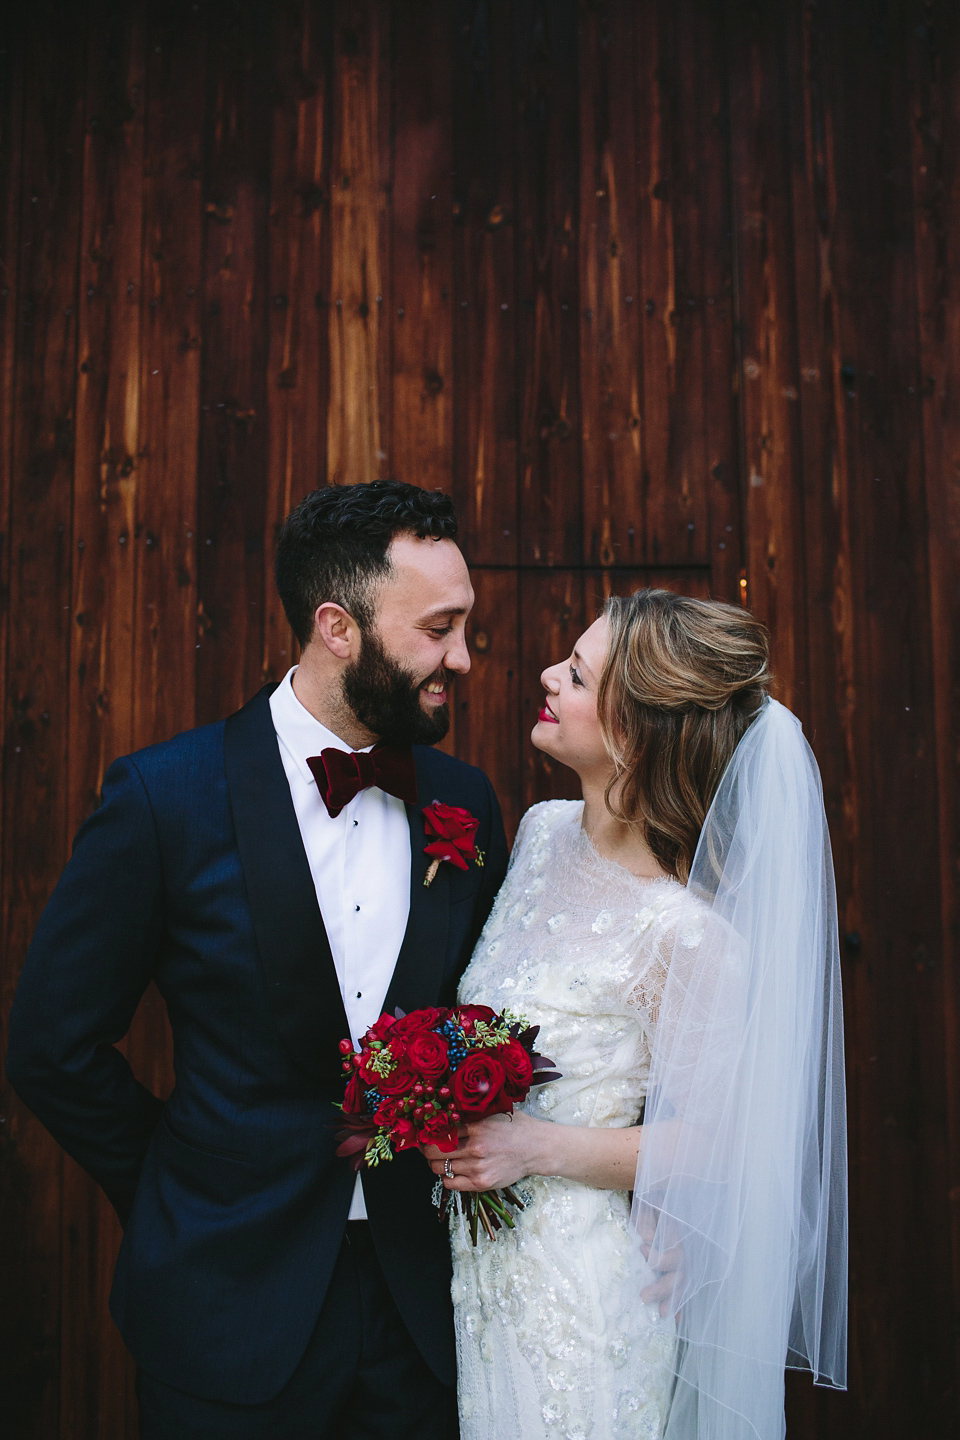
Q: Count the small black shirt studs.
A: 3